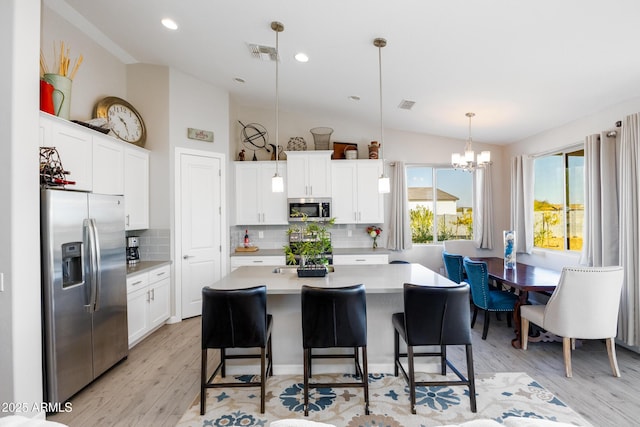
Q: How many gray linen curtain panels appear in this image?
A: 5